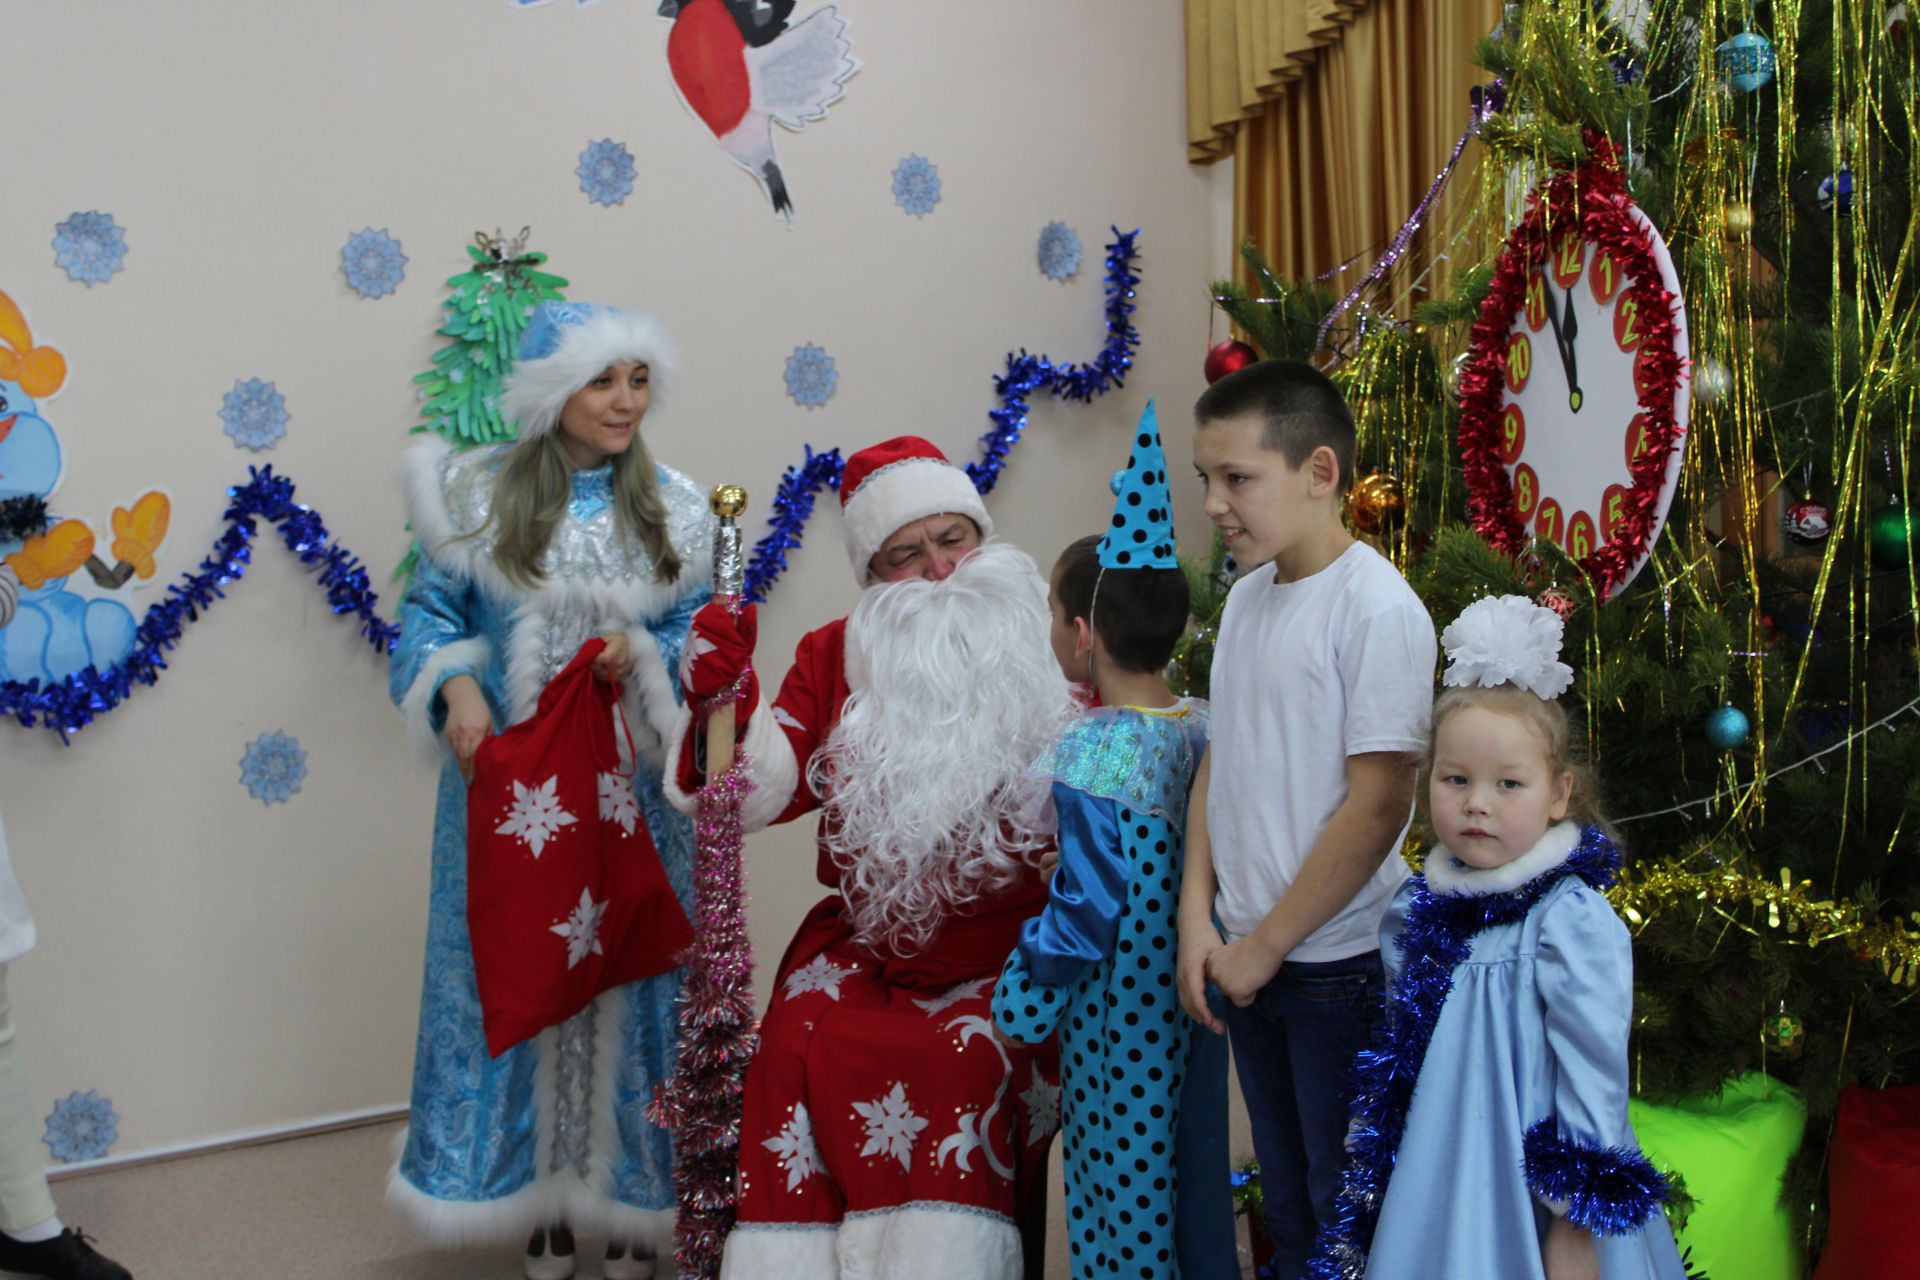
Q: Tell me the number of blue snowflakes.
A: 9